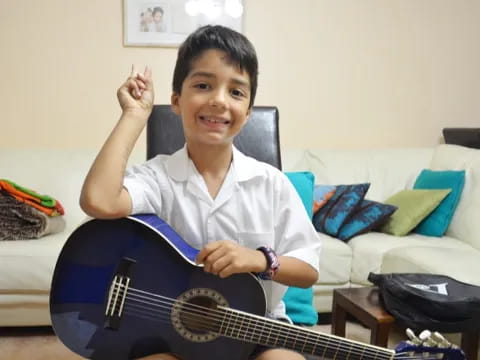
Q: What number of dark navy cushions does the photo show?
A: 2